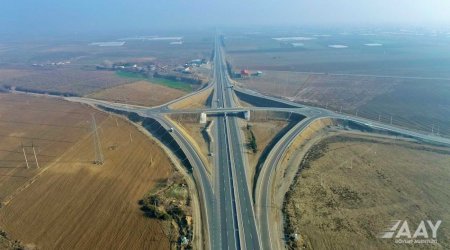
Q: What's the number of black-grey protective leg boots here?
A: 0